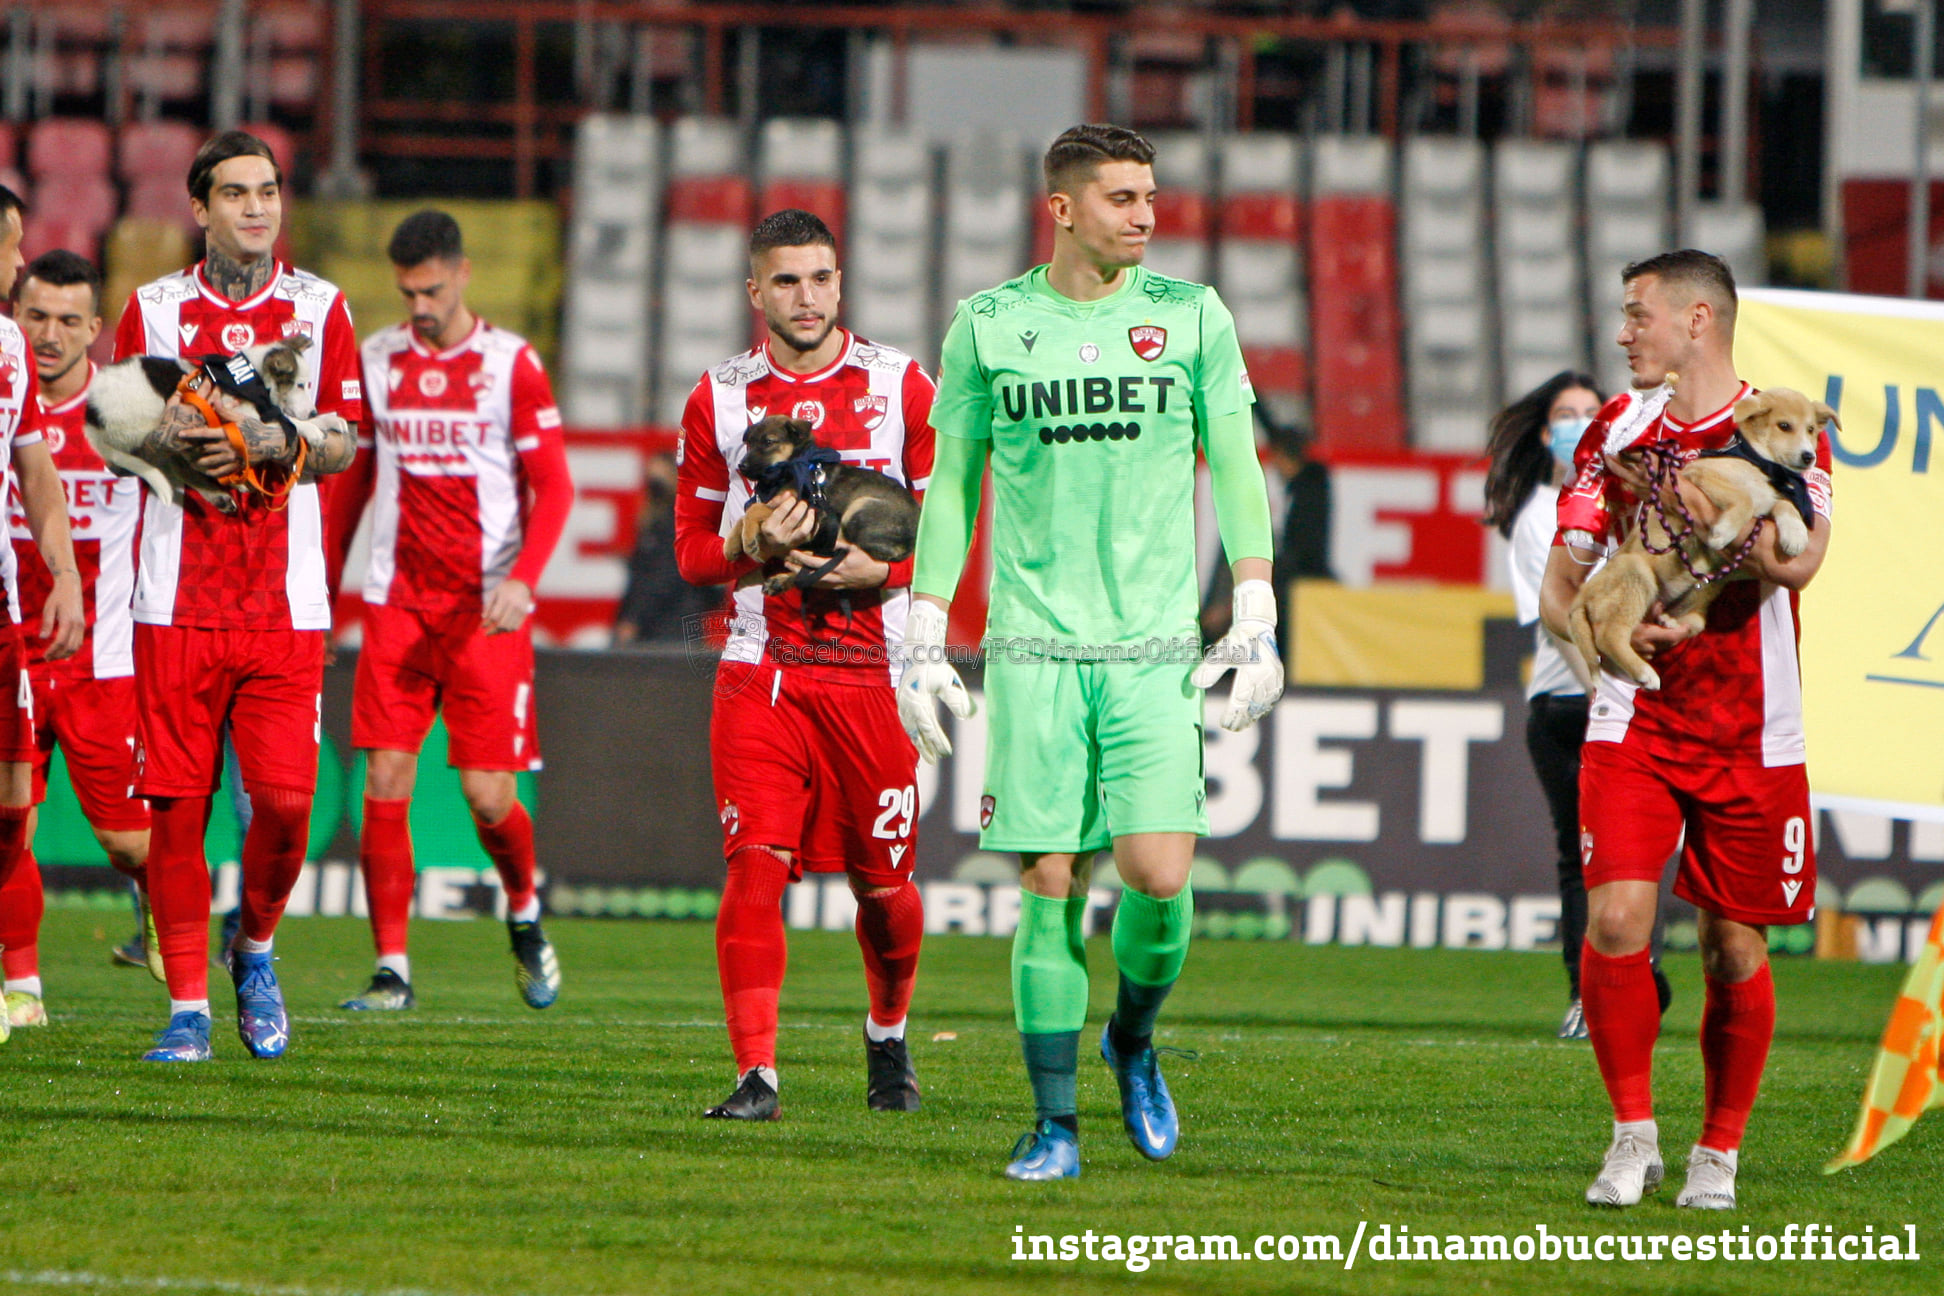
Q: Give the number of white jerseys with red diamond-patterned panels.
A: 6